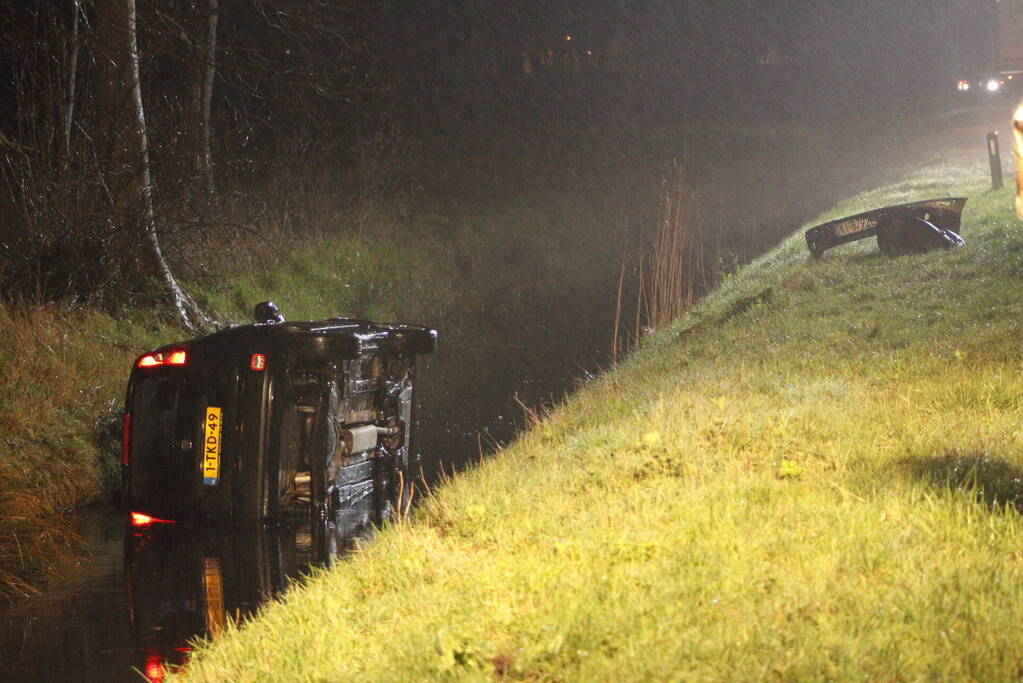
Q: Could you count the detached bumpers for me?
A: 1